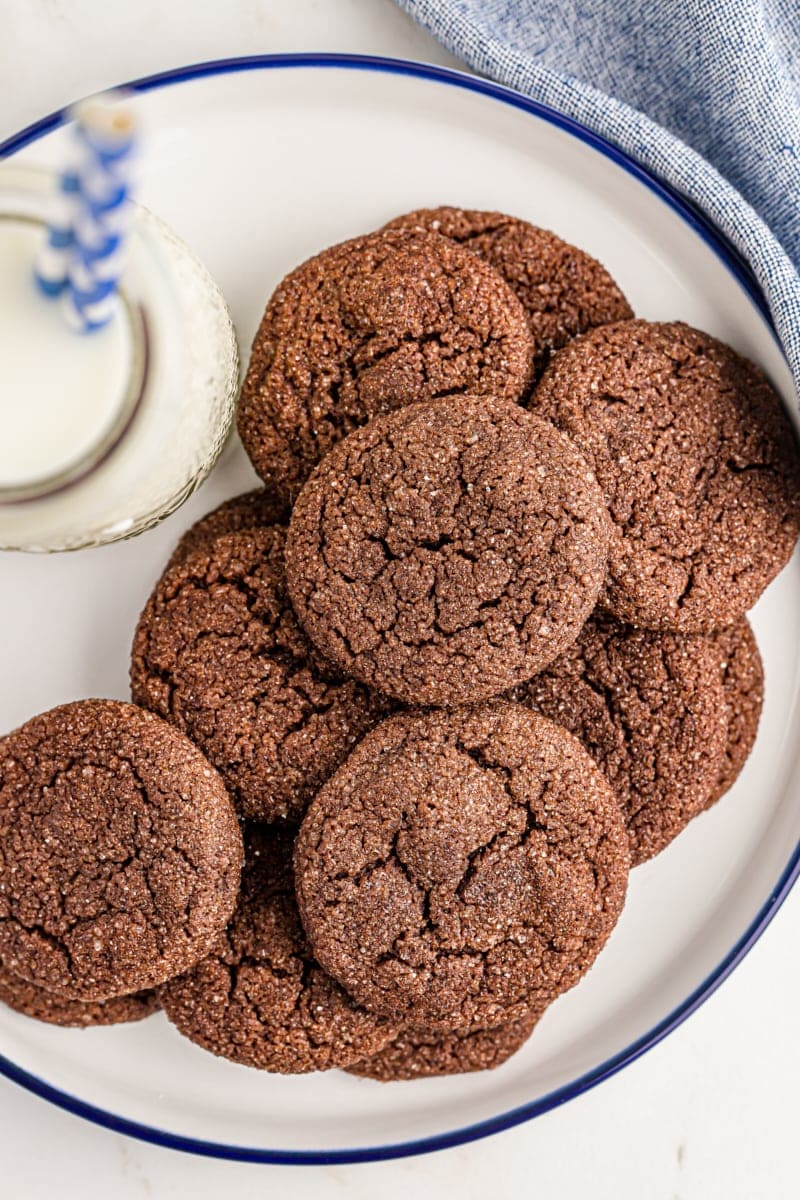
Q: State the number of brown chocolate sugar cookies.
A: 13